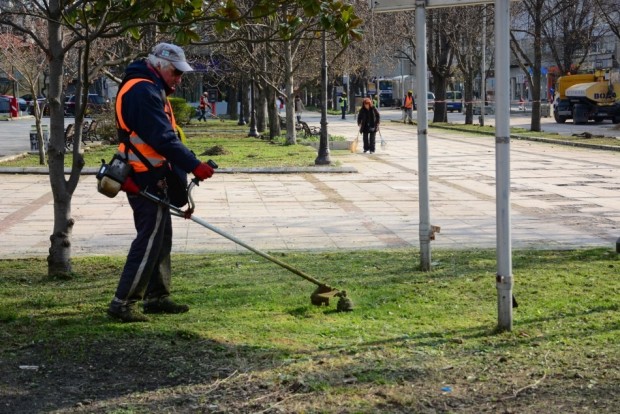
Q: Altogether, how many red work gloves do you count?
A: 1